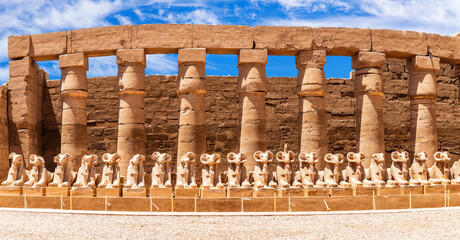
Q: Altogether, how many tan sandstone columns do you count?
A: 7